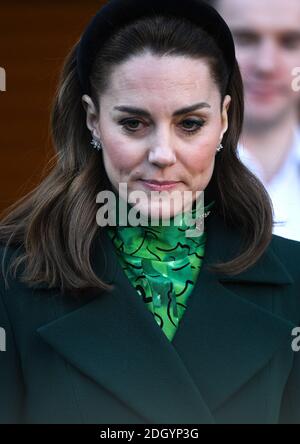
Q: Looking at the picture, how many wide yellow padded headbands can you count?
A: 0